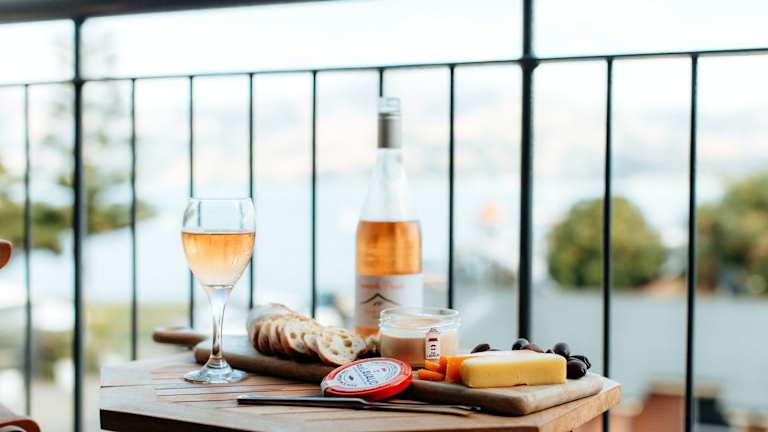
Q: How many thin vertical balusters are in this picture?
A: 9